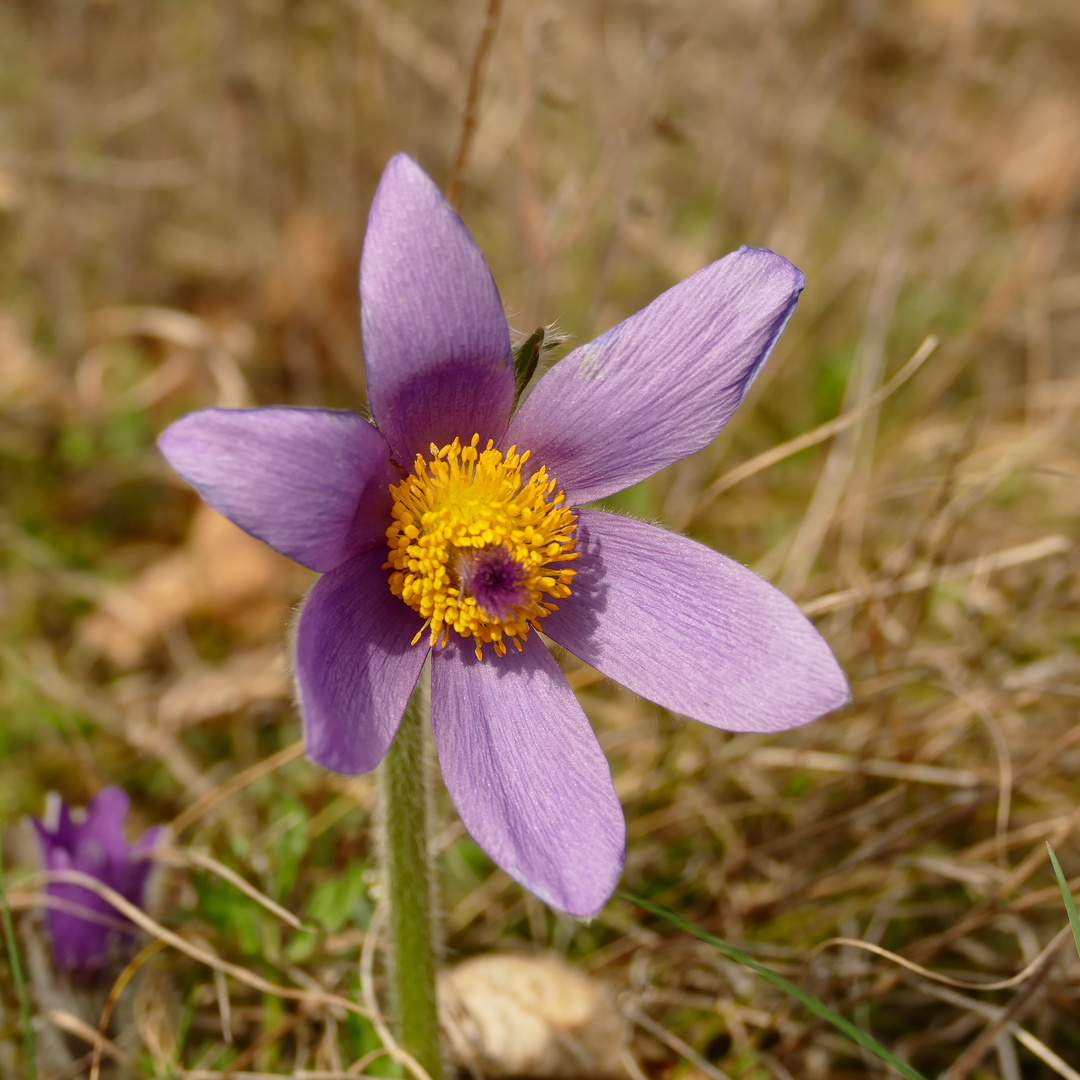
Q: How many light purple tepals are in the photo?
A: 6